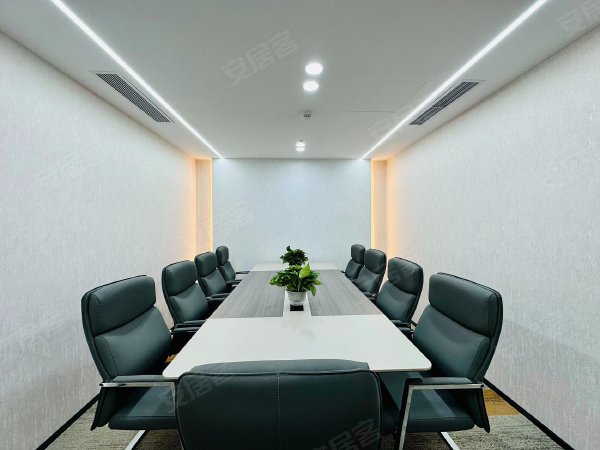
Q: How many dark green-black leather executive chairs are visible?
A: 9